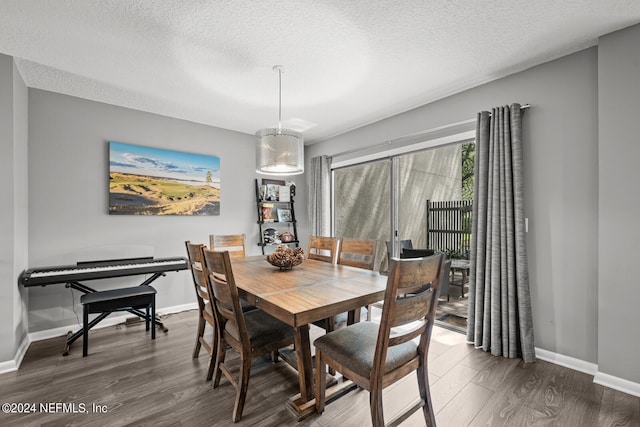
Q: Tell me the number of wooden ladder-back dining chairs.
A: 6